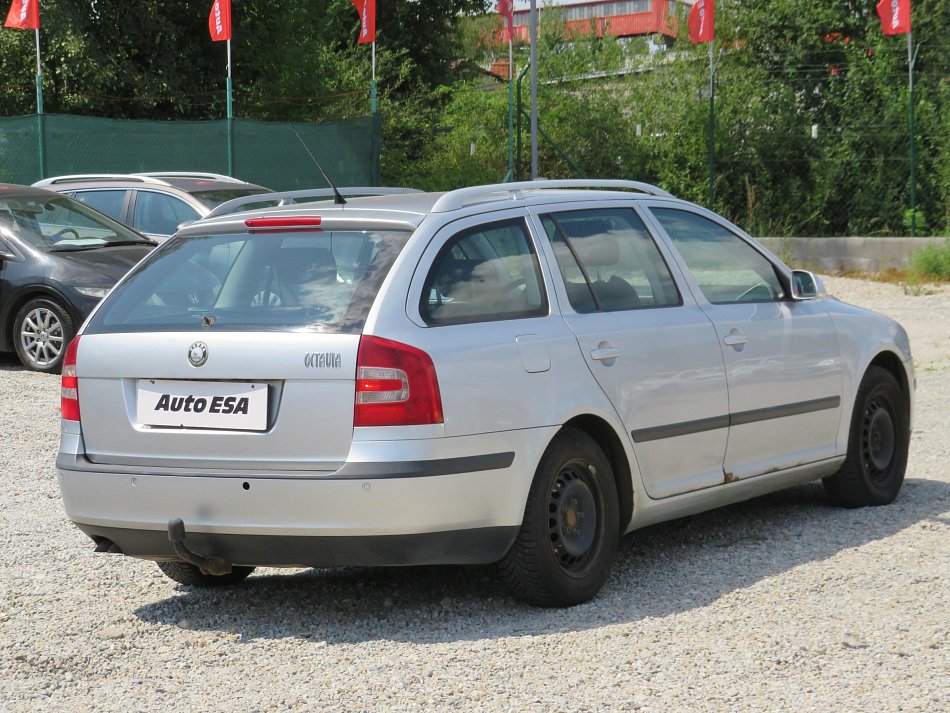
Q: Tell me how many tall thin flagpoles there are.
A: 6